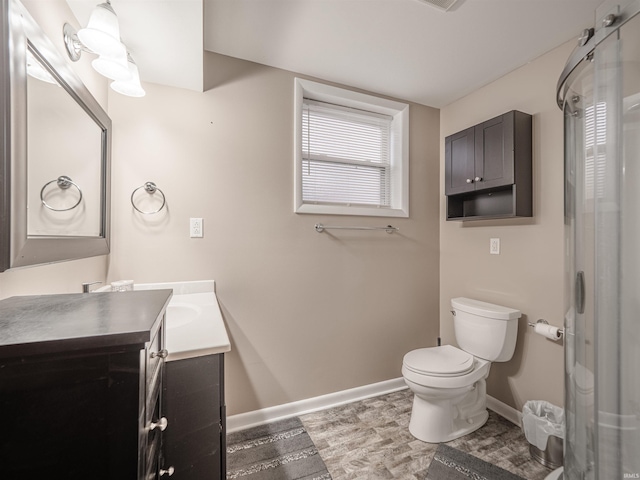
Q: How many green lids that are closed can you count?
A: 0